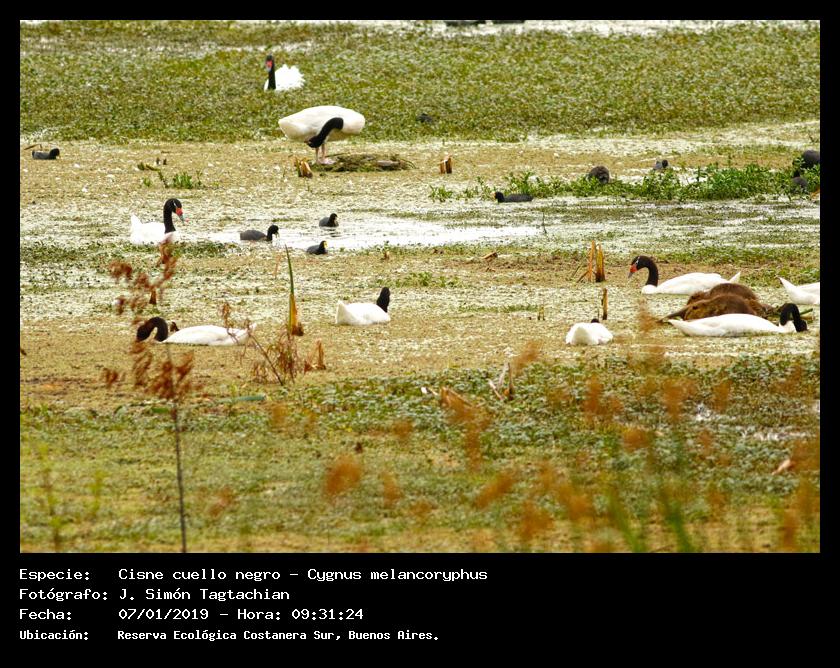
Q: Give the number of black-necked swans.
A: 9